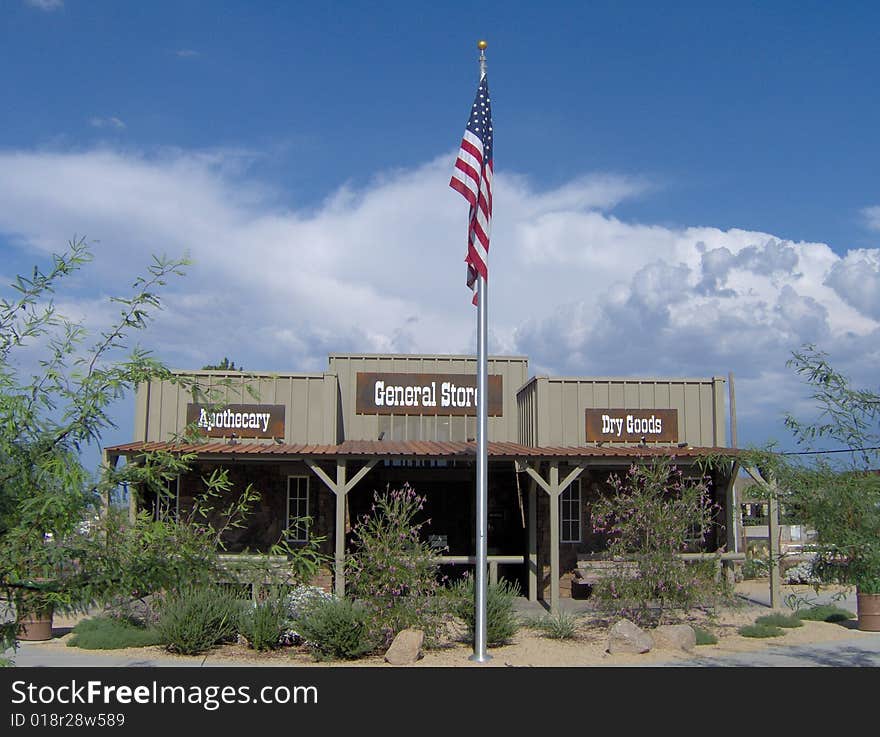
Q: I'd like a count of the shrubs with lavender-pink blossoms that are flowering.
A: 2